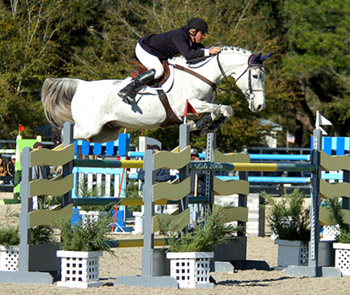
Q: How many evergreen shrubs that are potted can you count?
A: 5